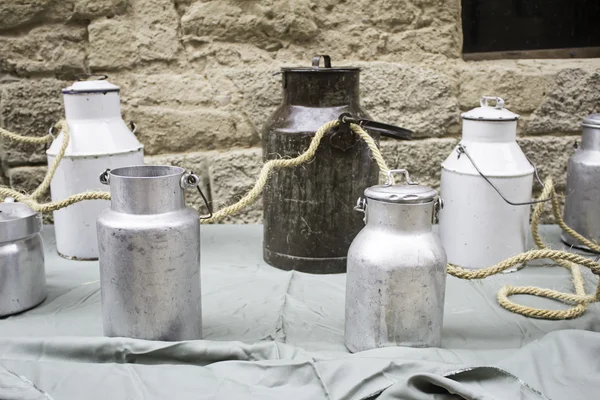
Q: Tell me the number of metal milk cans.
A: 7